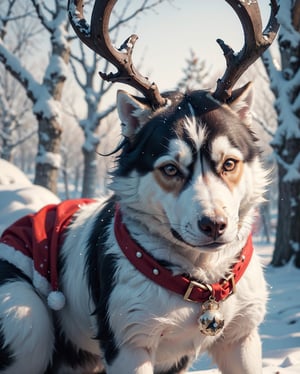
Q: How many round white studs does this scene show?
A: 3